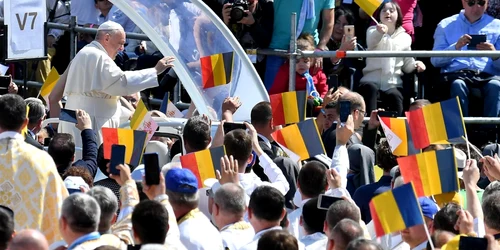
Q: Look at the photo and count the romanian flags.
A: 9